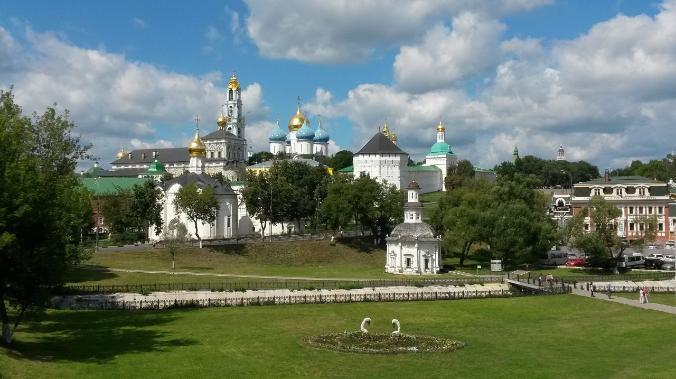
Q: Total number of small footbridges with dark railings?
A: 1